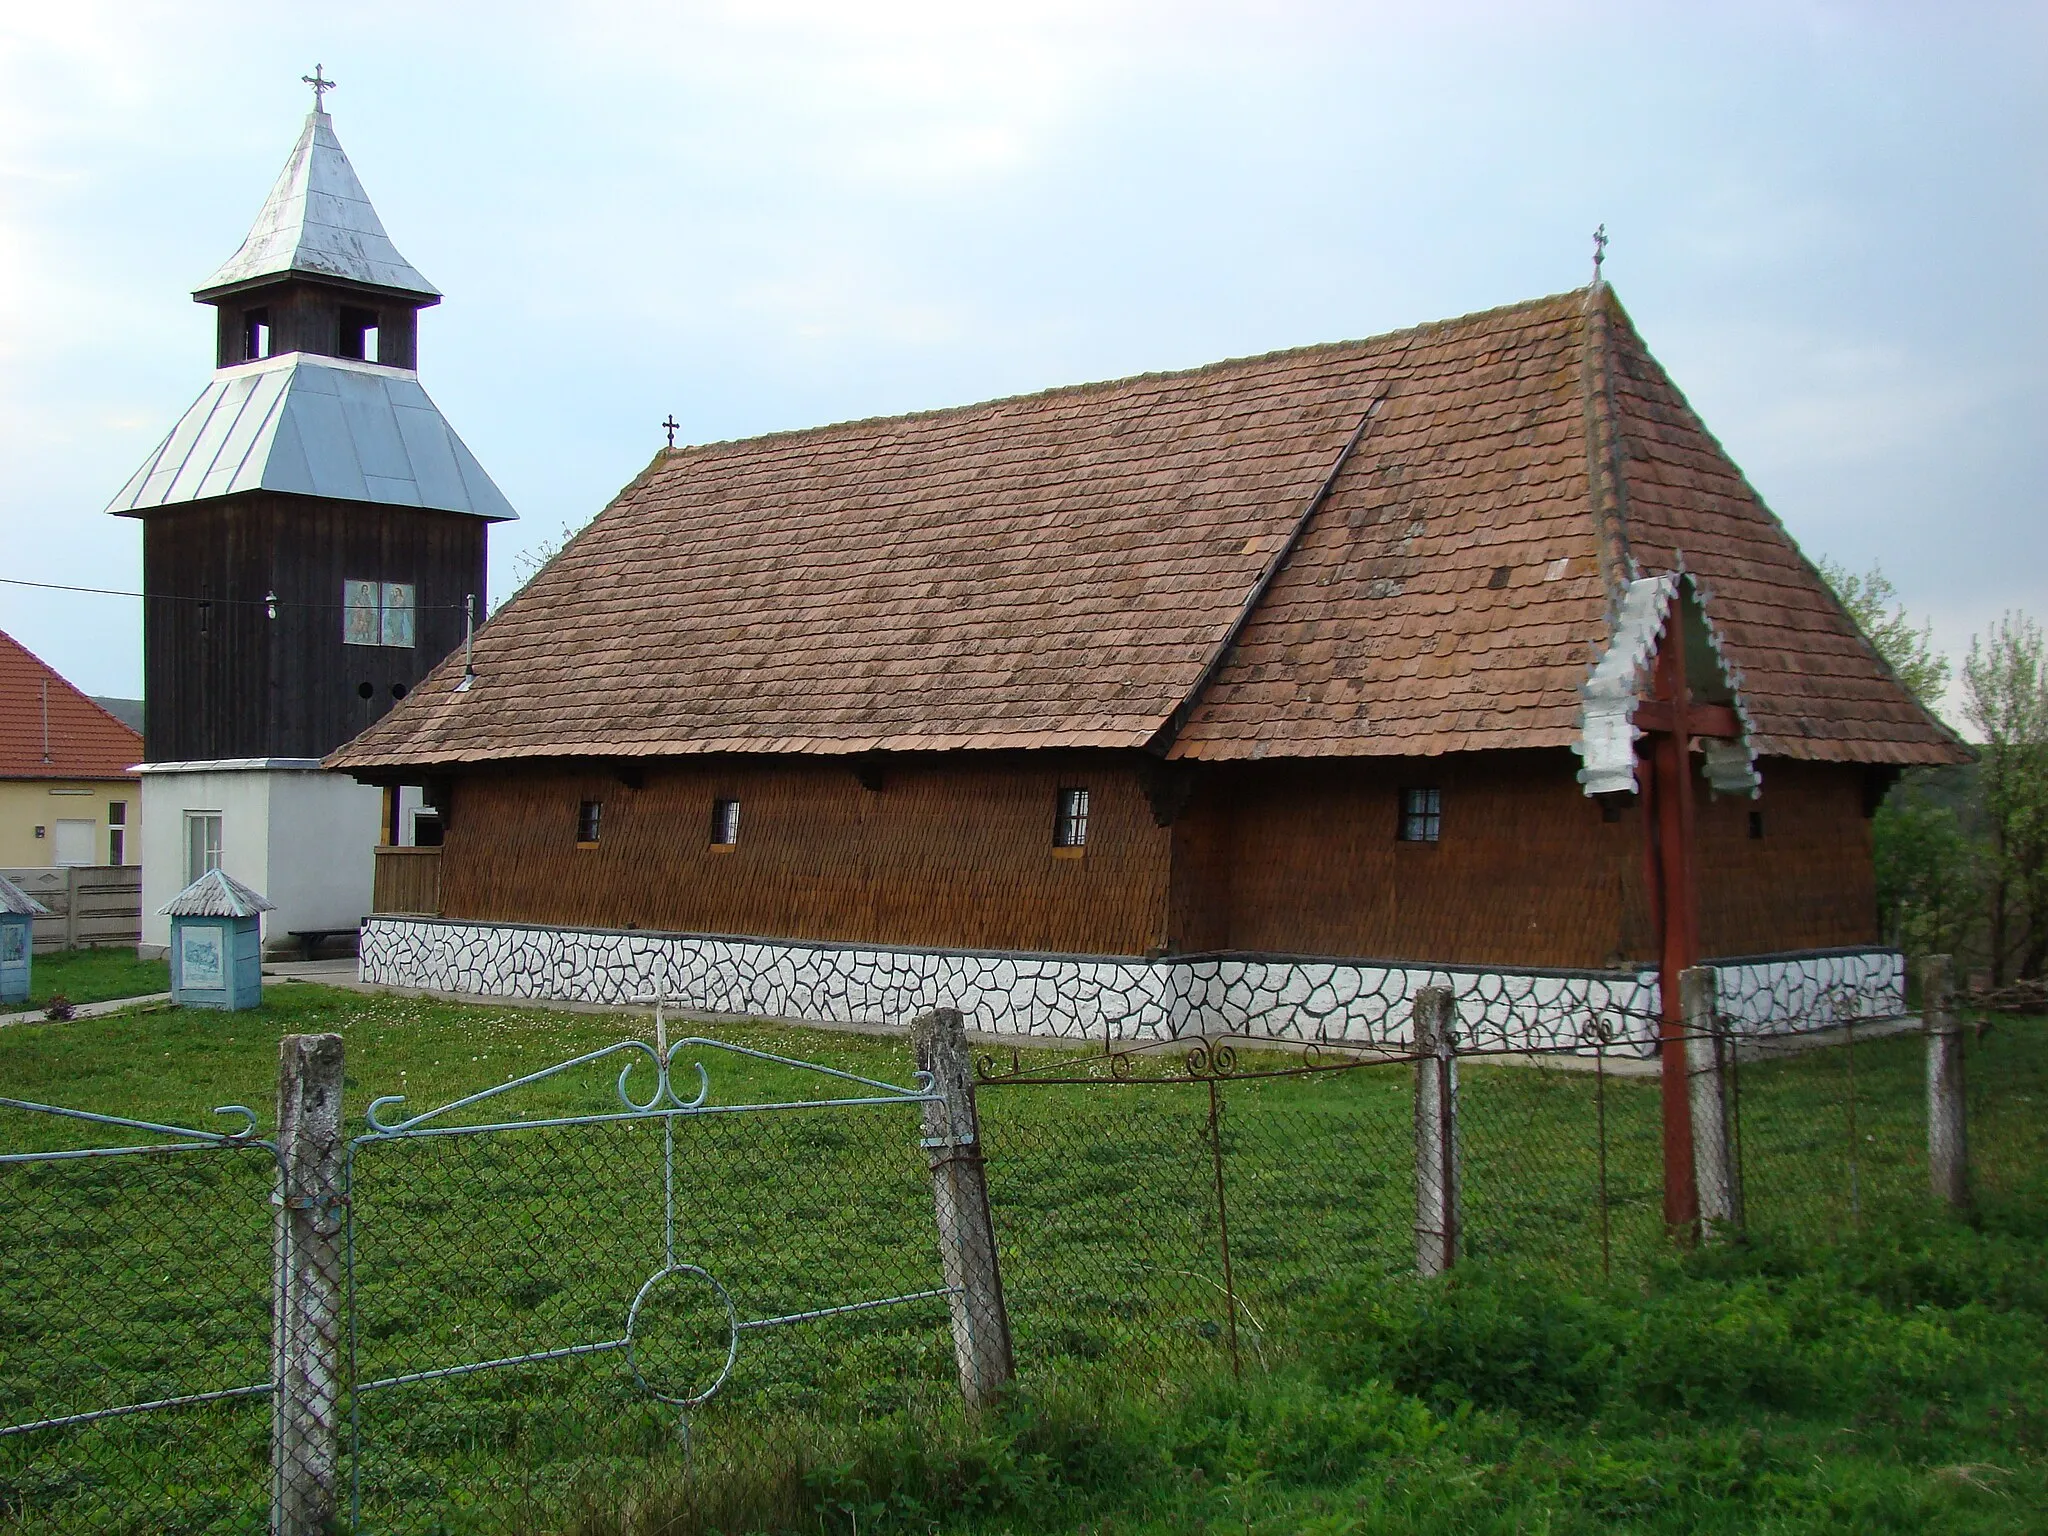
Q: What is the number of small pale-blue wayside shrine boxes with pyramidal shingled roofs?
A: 2